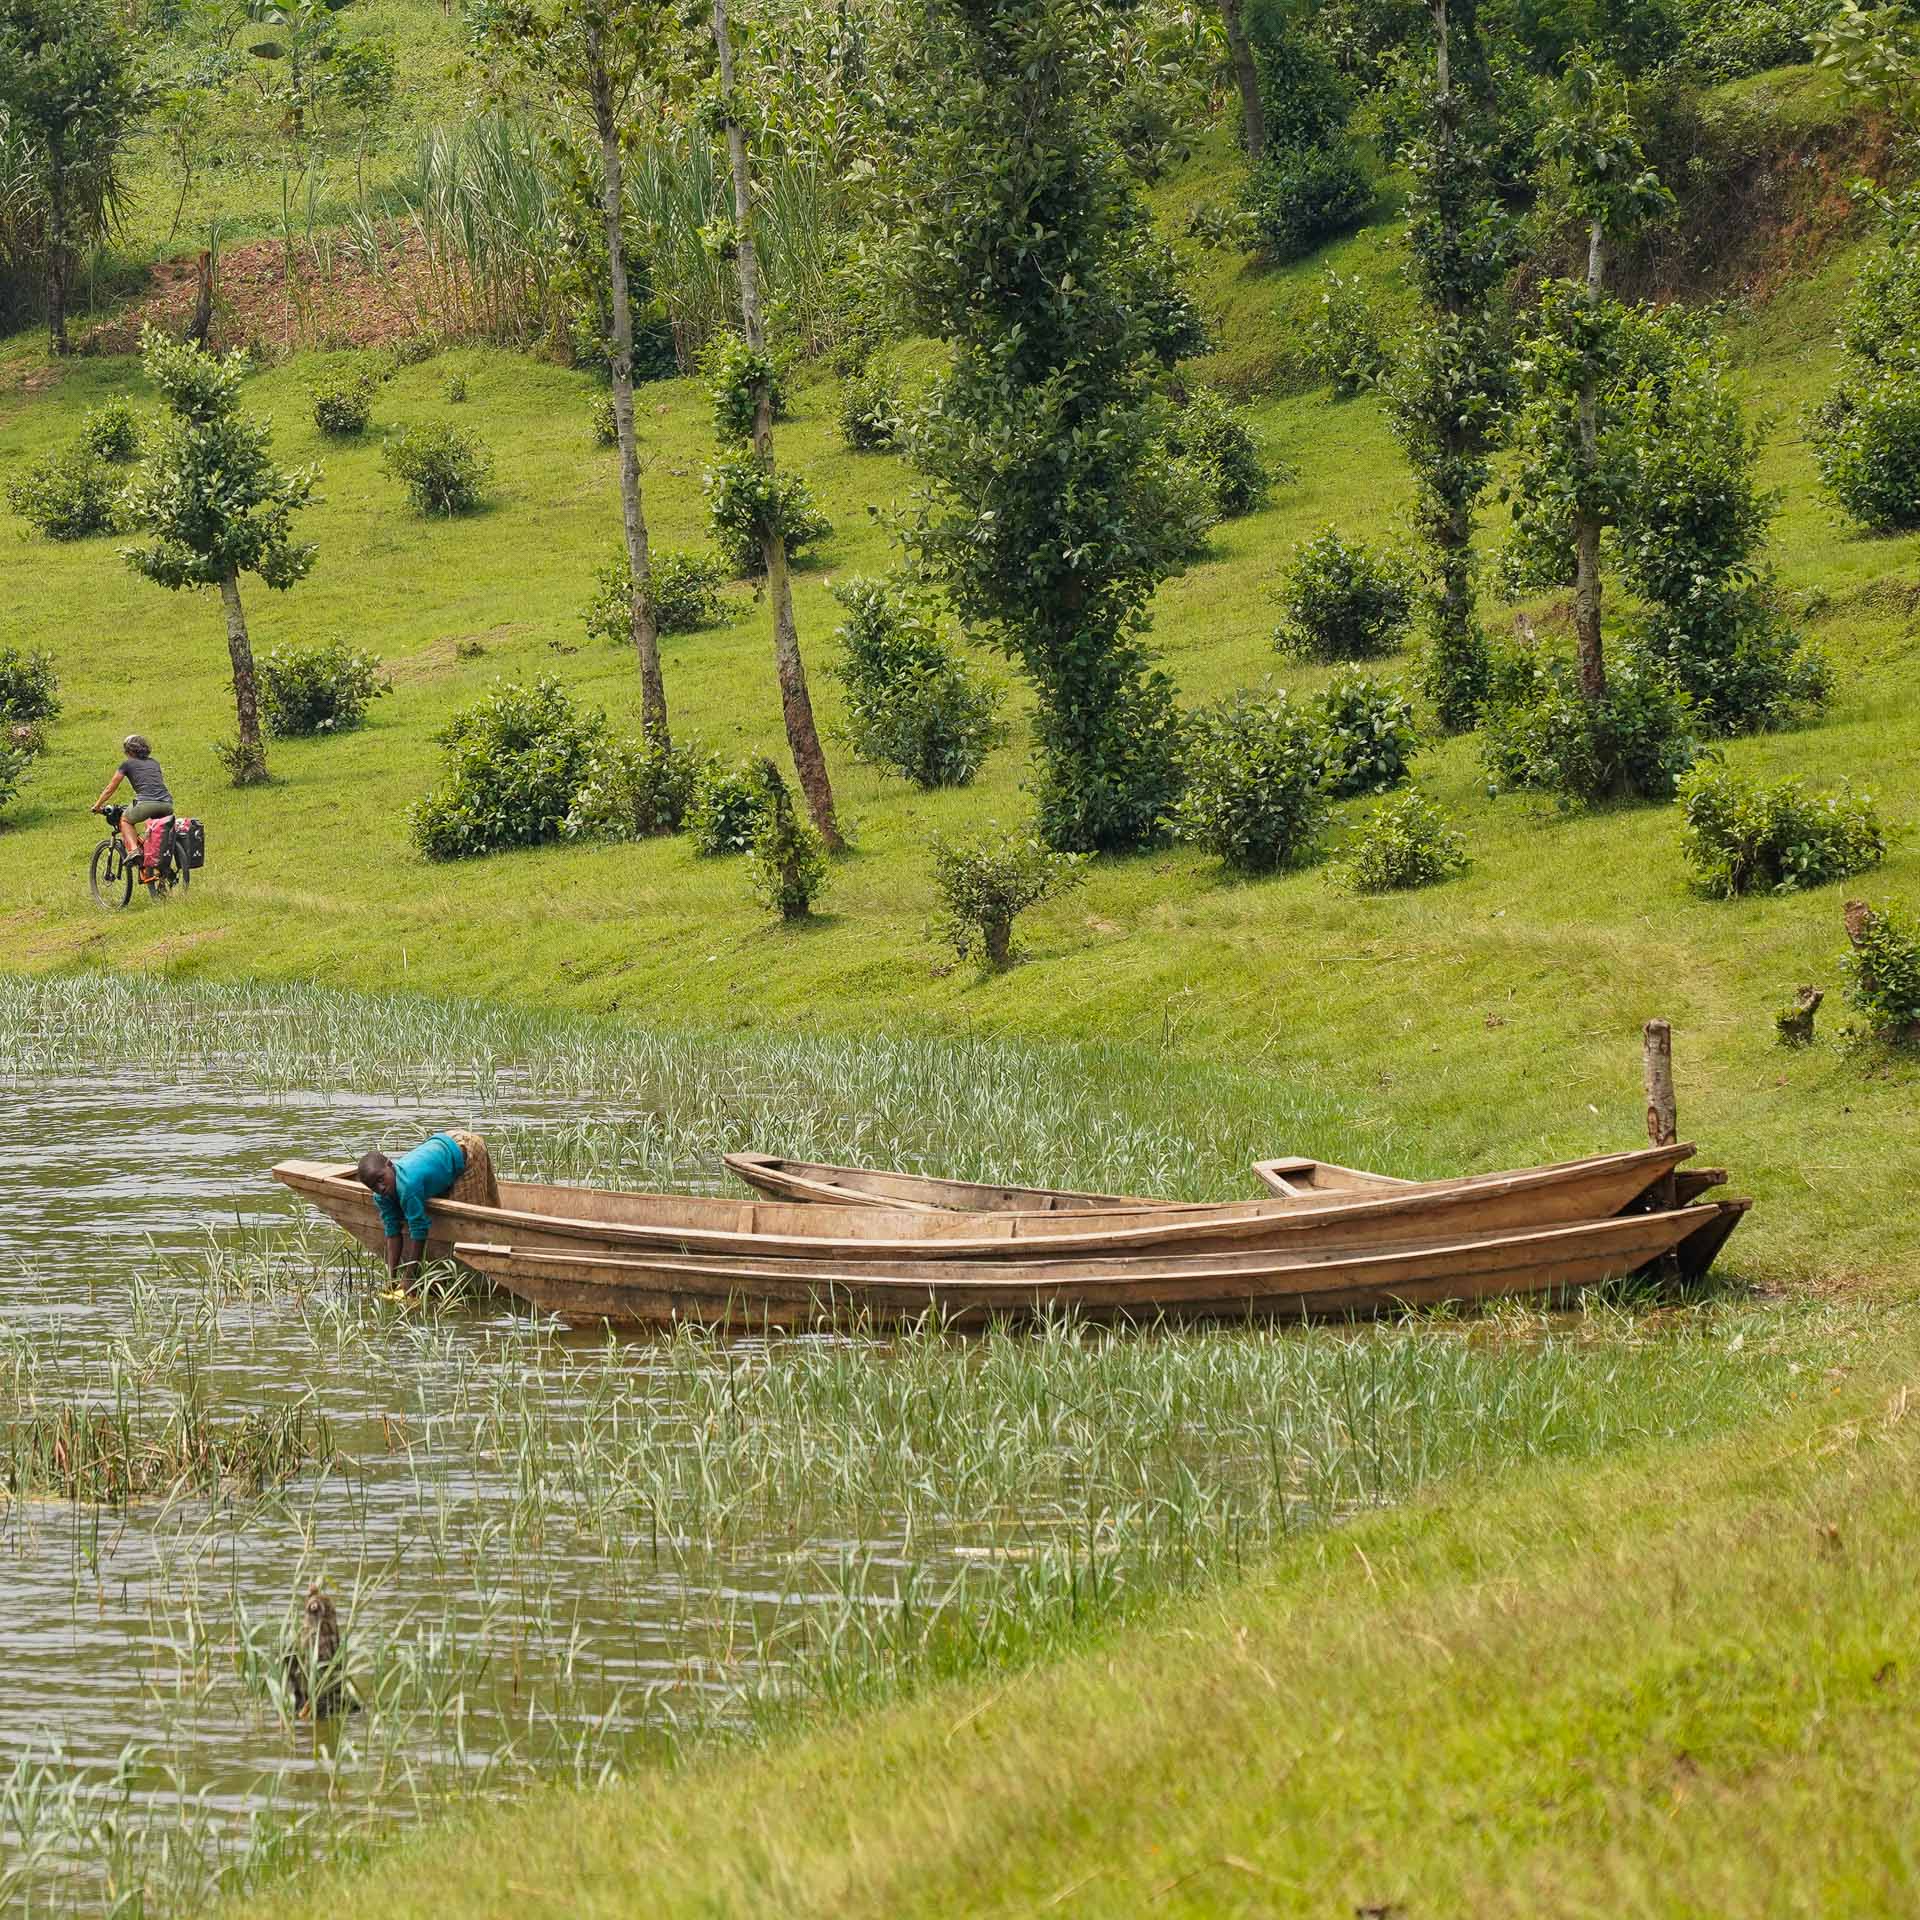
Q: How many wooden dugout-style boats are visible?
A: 4